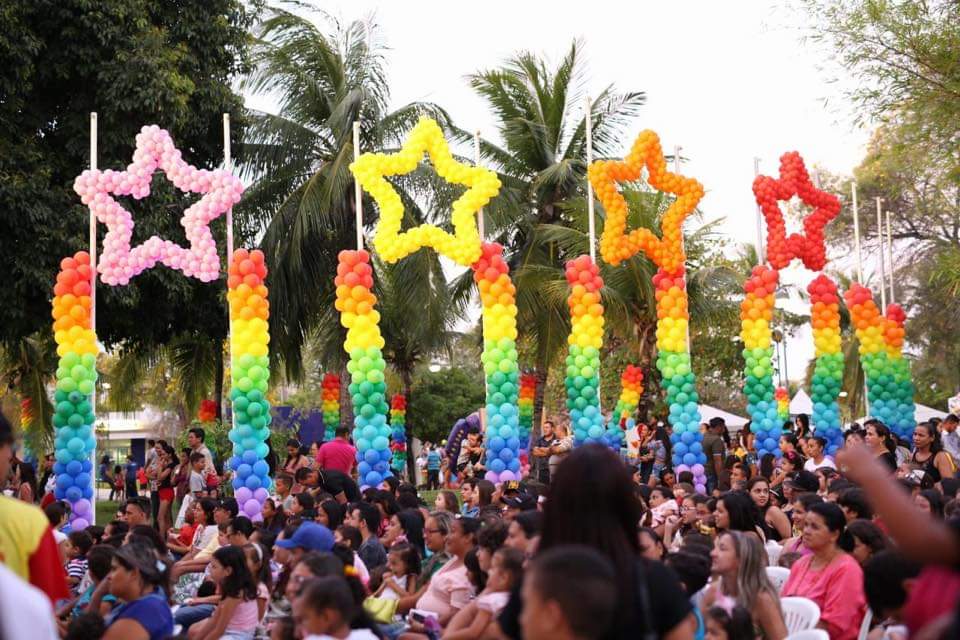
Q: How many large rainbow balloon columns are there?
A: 10